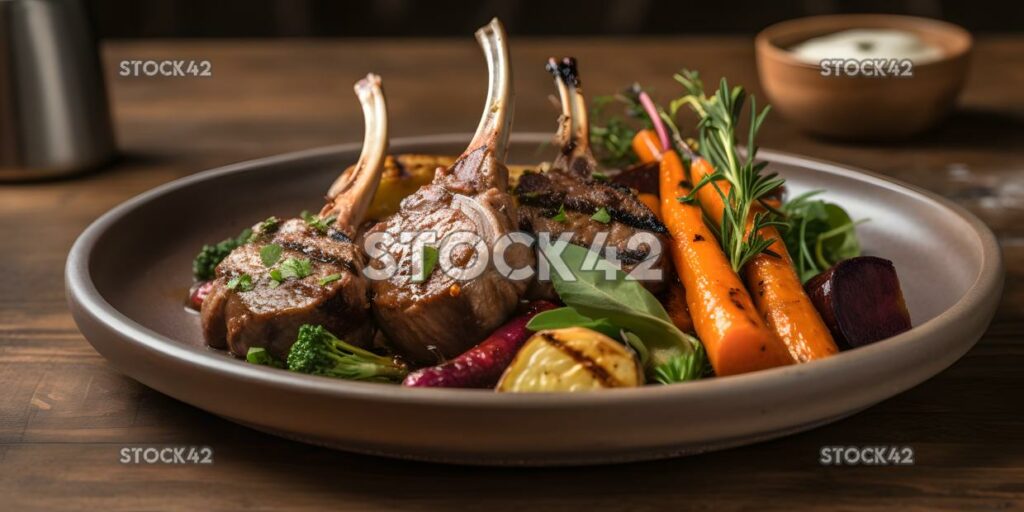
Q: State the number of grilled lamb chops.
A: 3